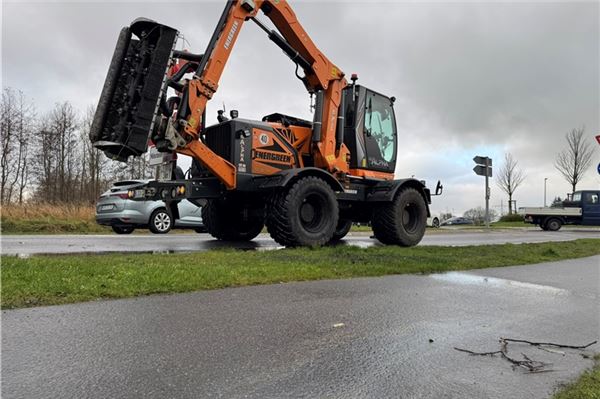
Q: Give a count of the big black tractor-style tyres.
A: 4